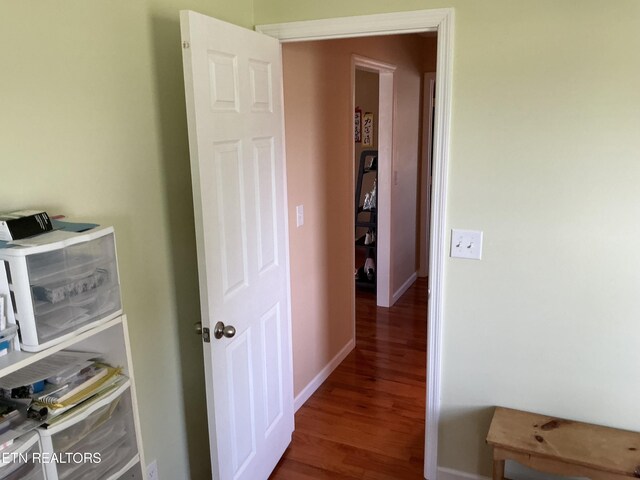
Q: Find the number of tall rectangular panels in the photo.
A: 4